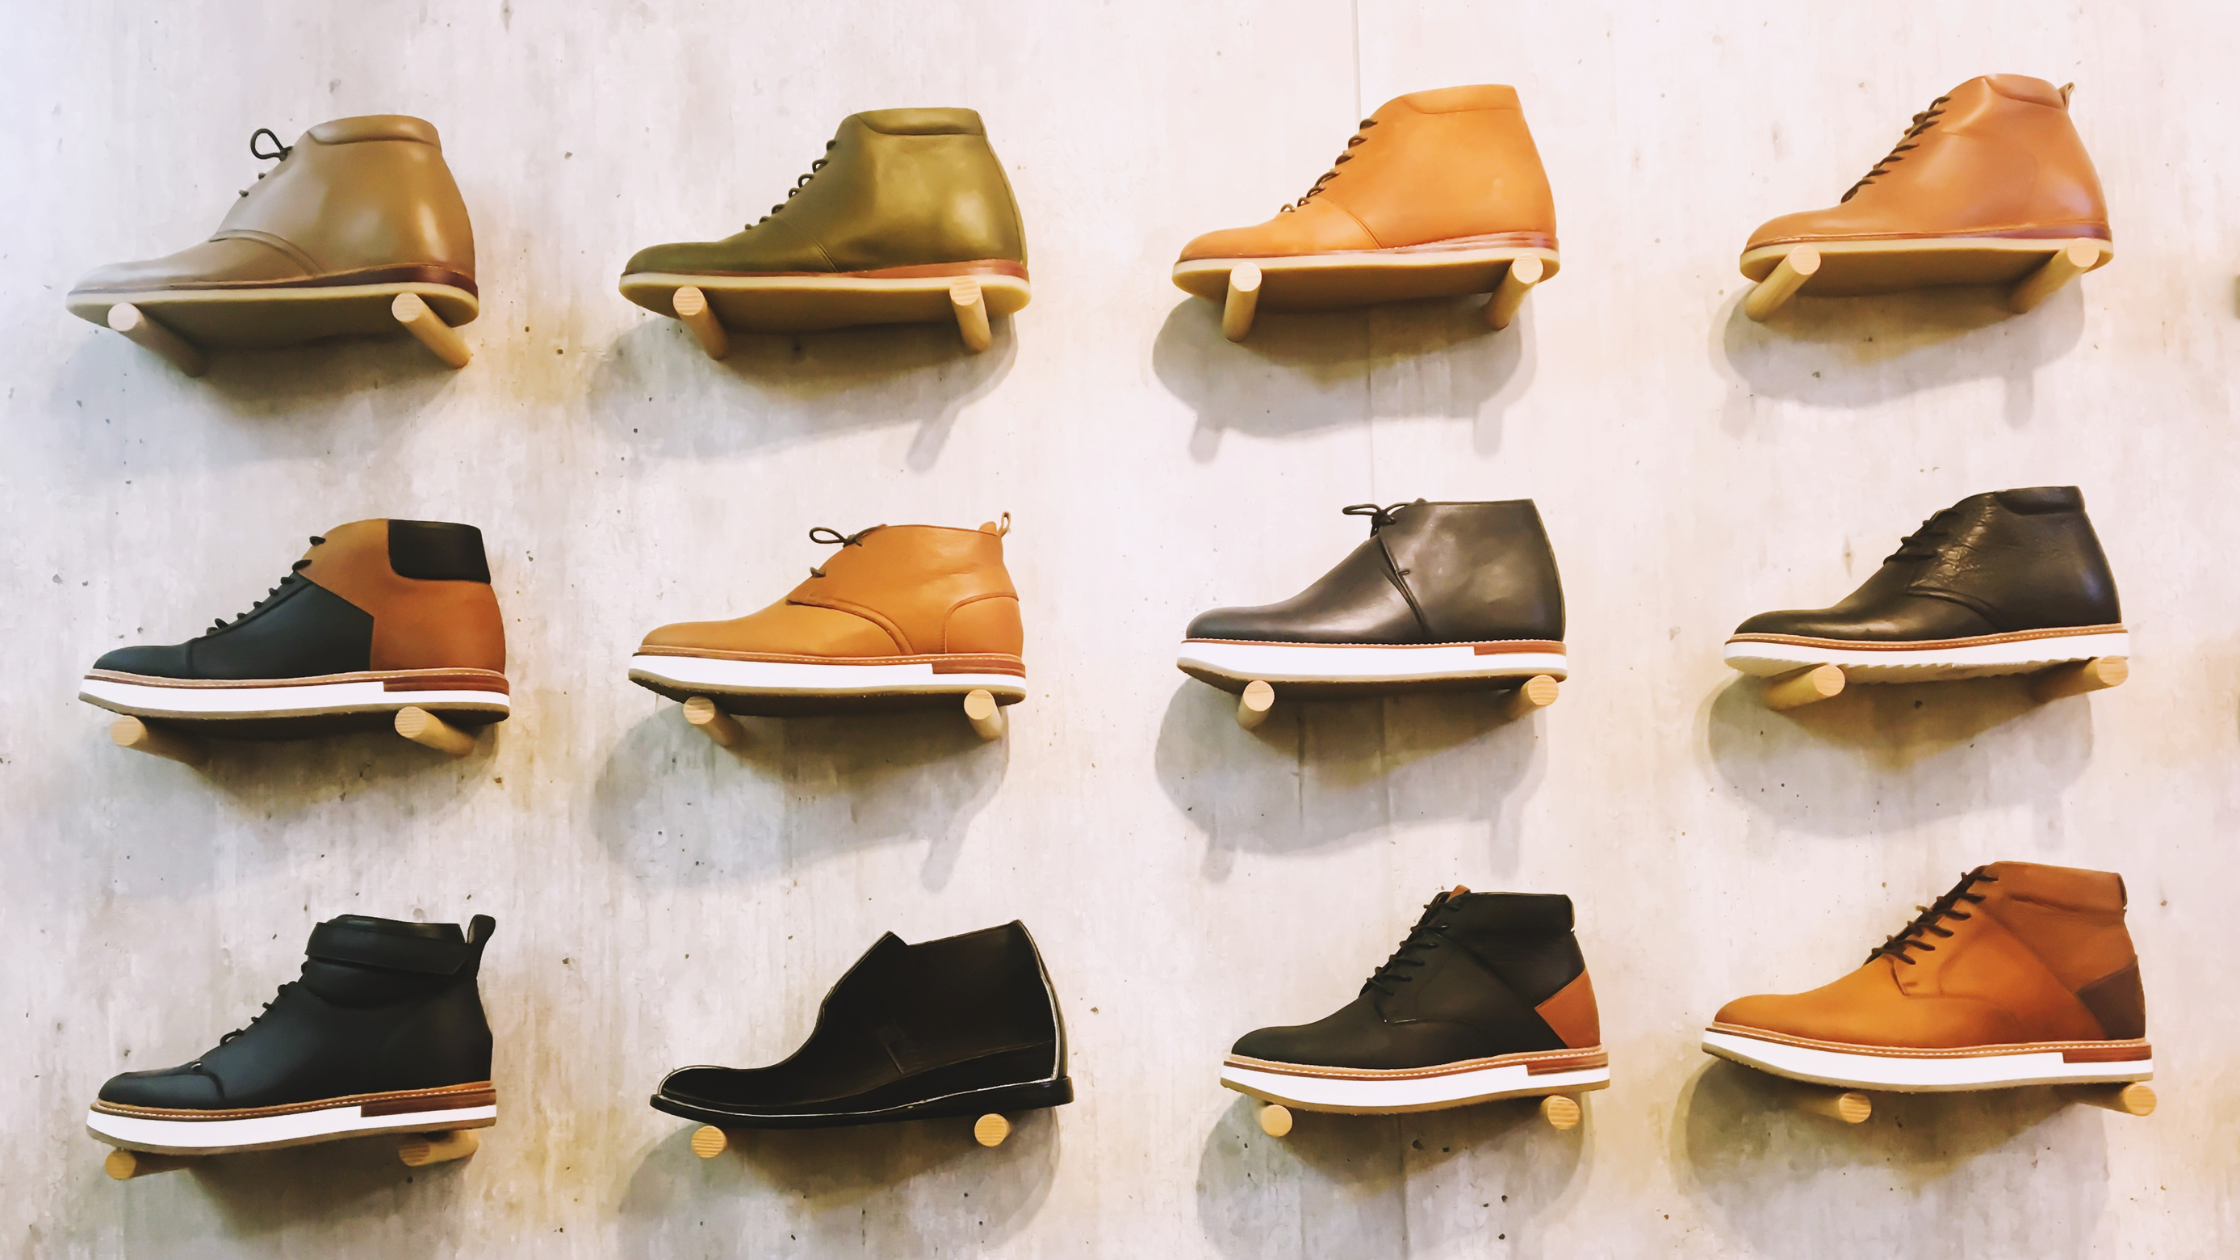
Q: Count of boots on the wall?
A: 12